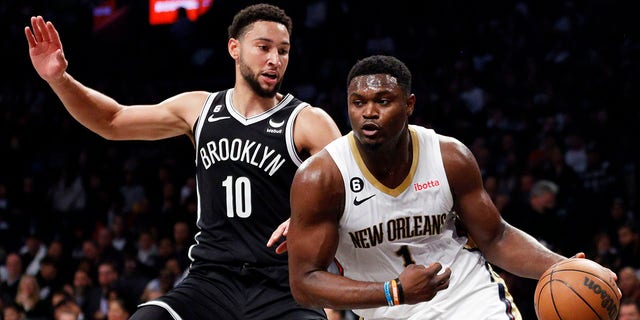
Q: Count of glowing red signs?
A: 1